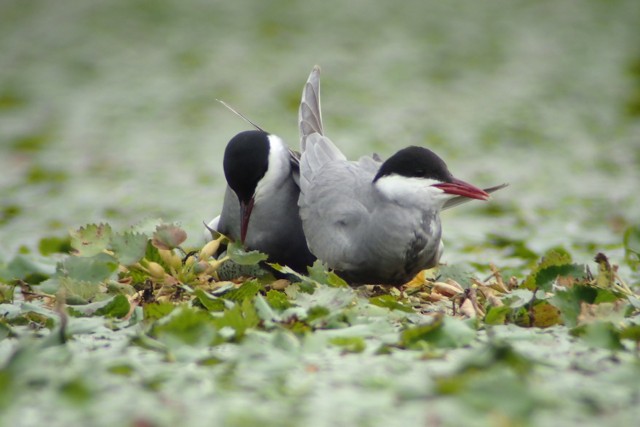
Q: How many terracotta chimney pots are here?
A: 0